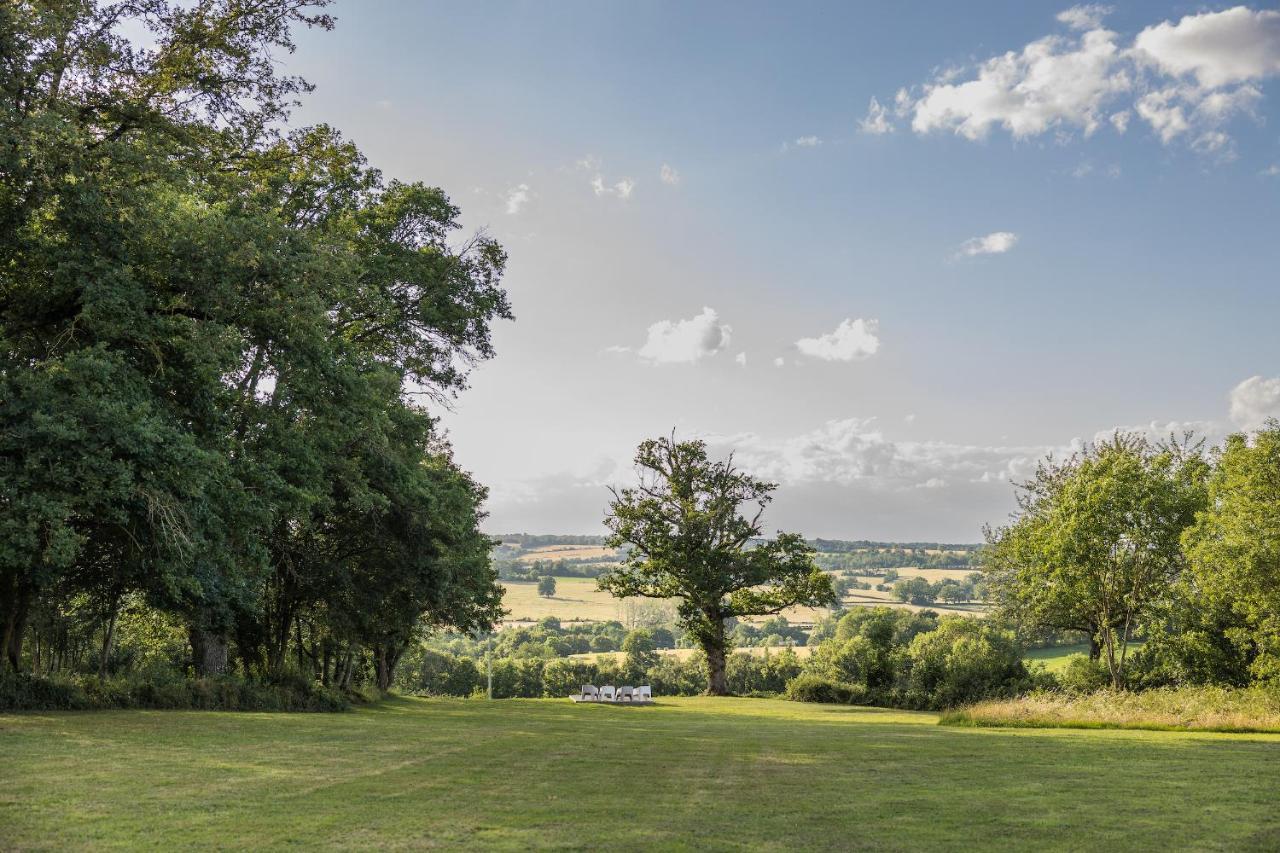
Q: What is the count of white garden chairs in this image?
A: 4